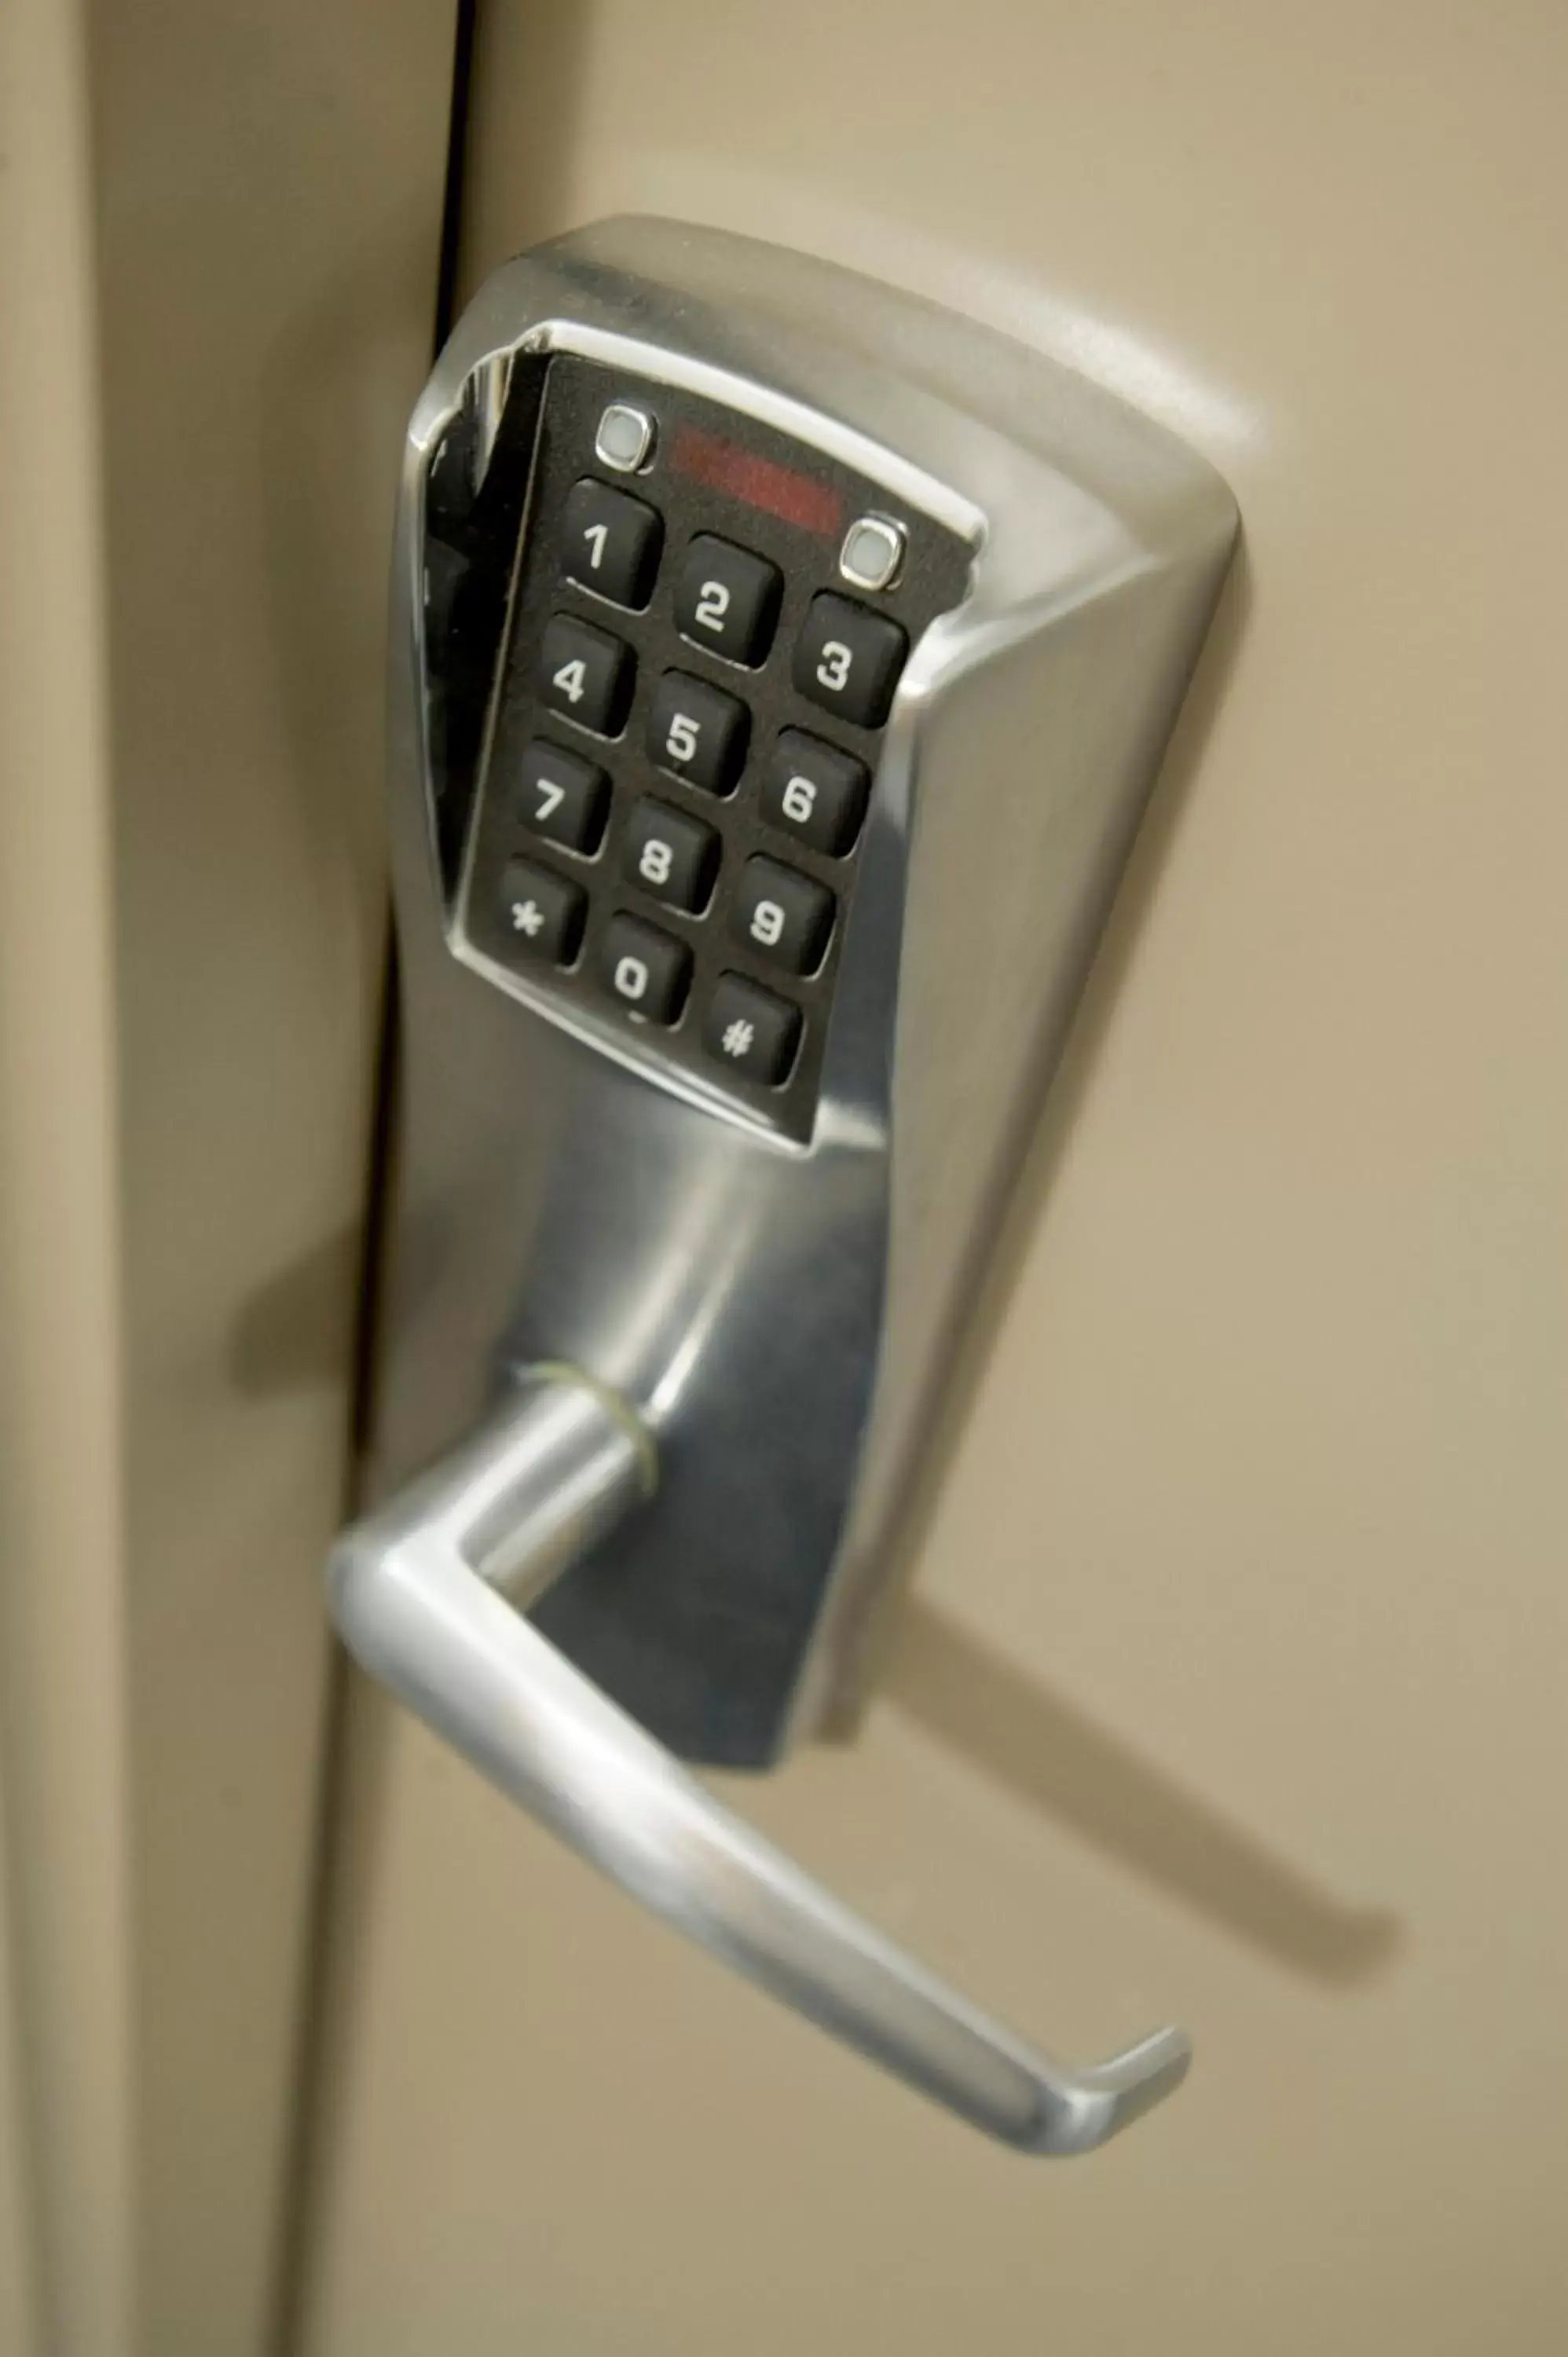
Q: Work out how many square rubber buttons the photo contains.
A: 12